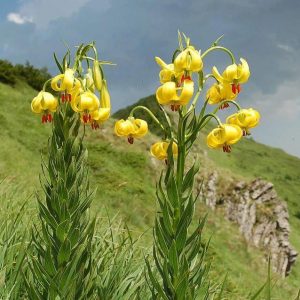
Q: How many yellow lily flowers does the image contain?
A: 13